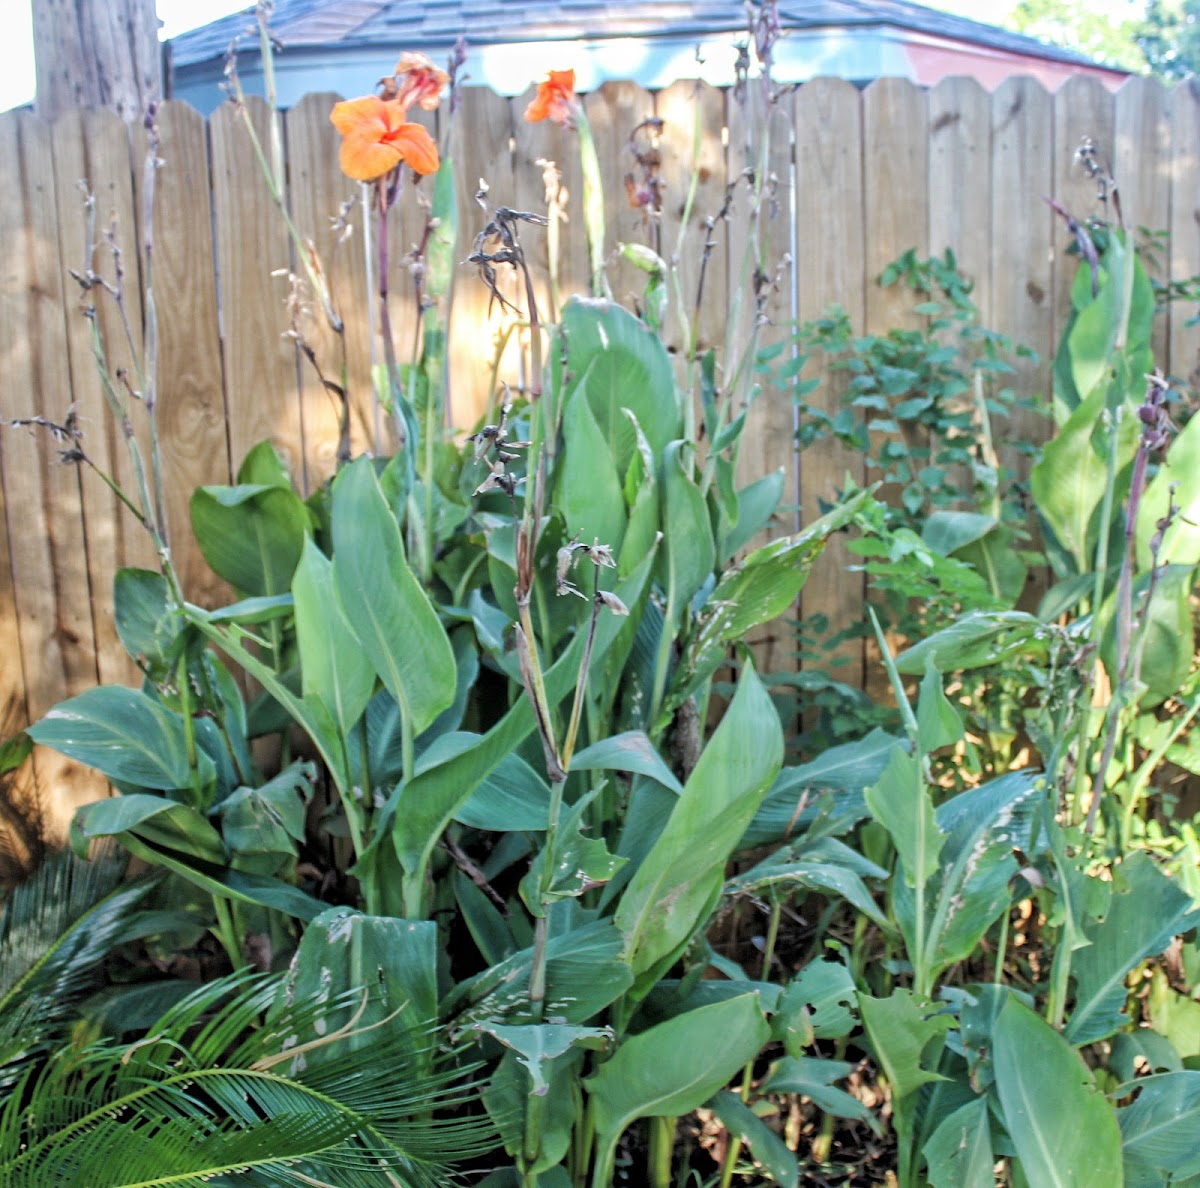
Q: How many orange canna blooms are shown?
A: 3